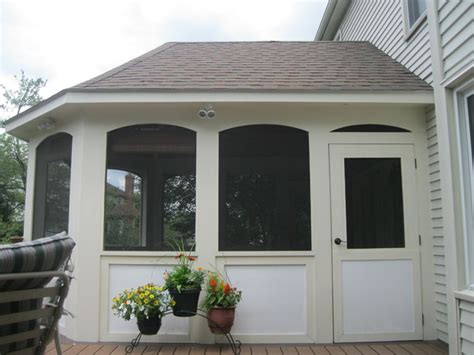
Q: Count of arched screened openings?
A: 4